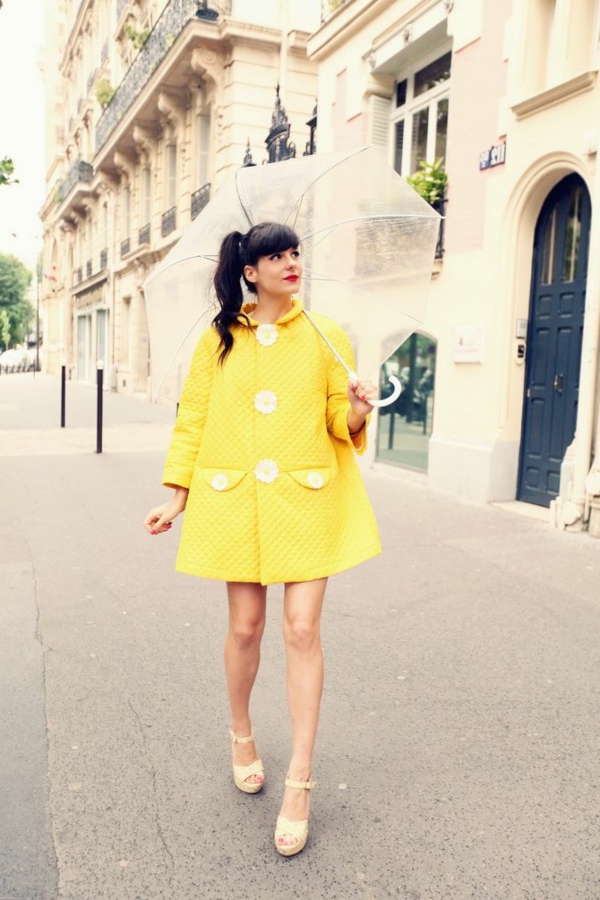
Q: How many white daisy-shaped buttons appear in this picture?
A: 5